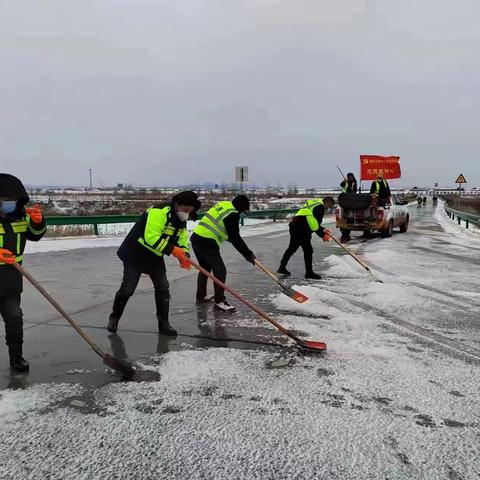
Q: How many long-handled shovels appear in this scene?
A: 4